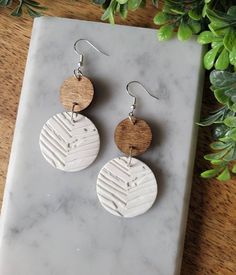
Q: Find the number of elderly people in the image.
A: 0